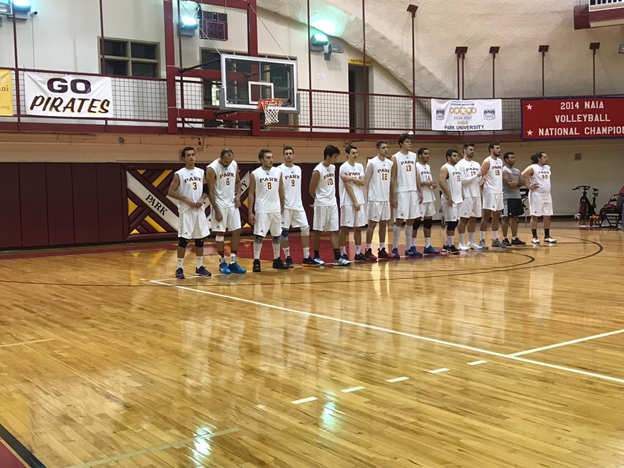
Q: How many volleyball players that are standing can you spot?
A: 14